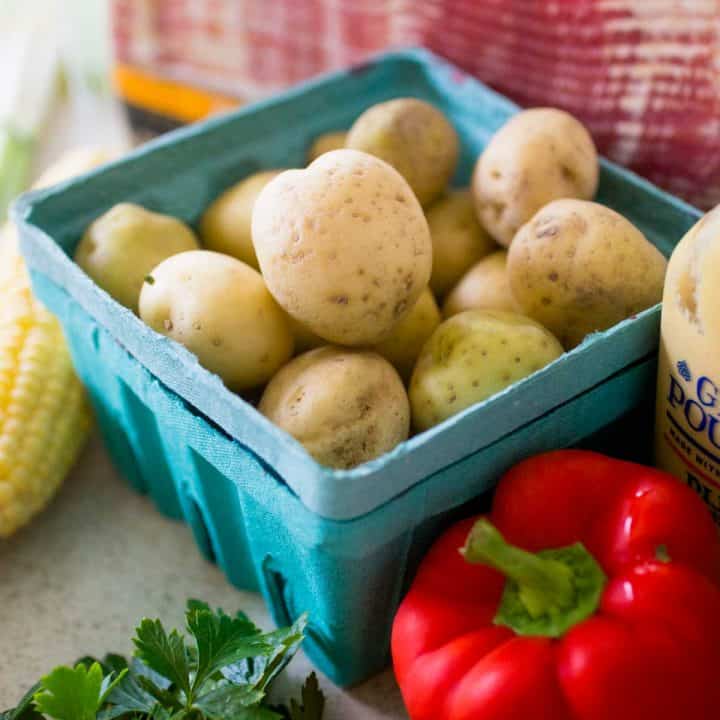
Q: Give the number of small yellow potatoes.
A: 13